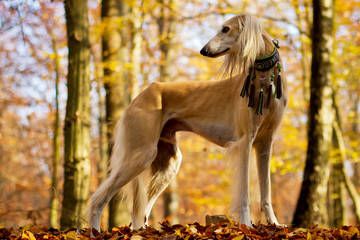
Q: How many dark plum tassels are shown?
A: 5